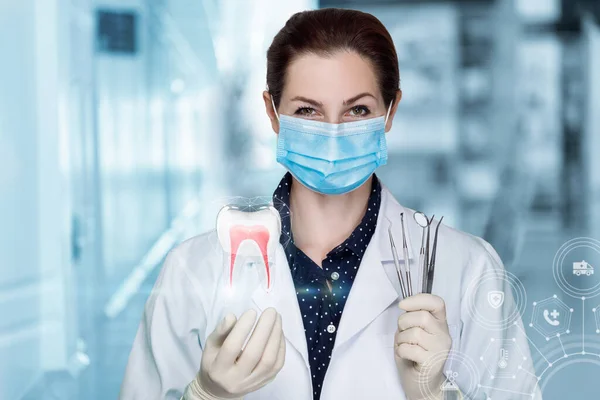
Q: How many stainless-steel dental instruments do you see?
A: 4